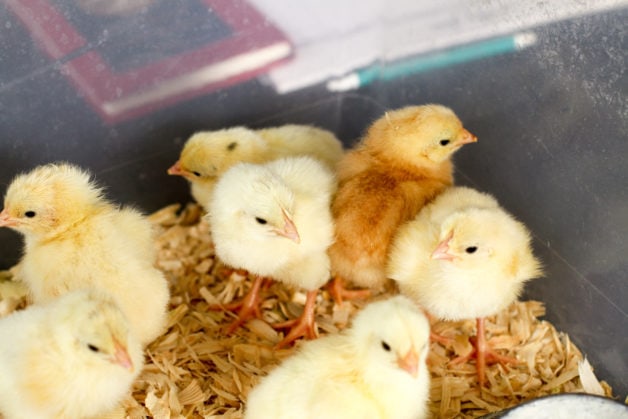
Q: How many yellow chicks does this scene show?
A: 6